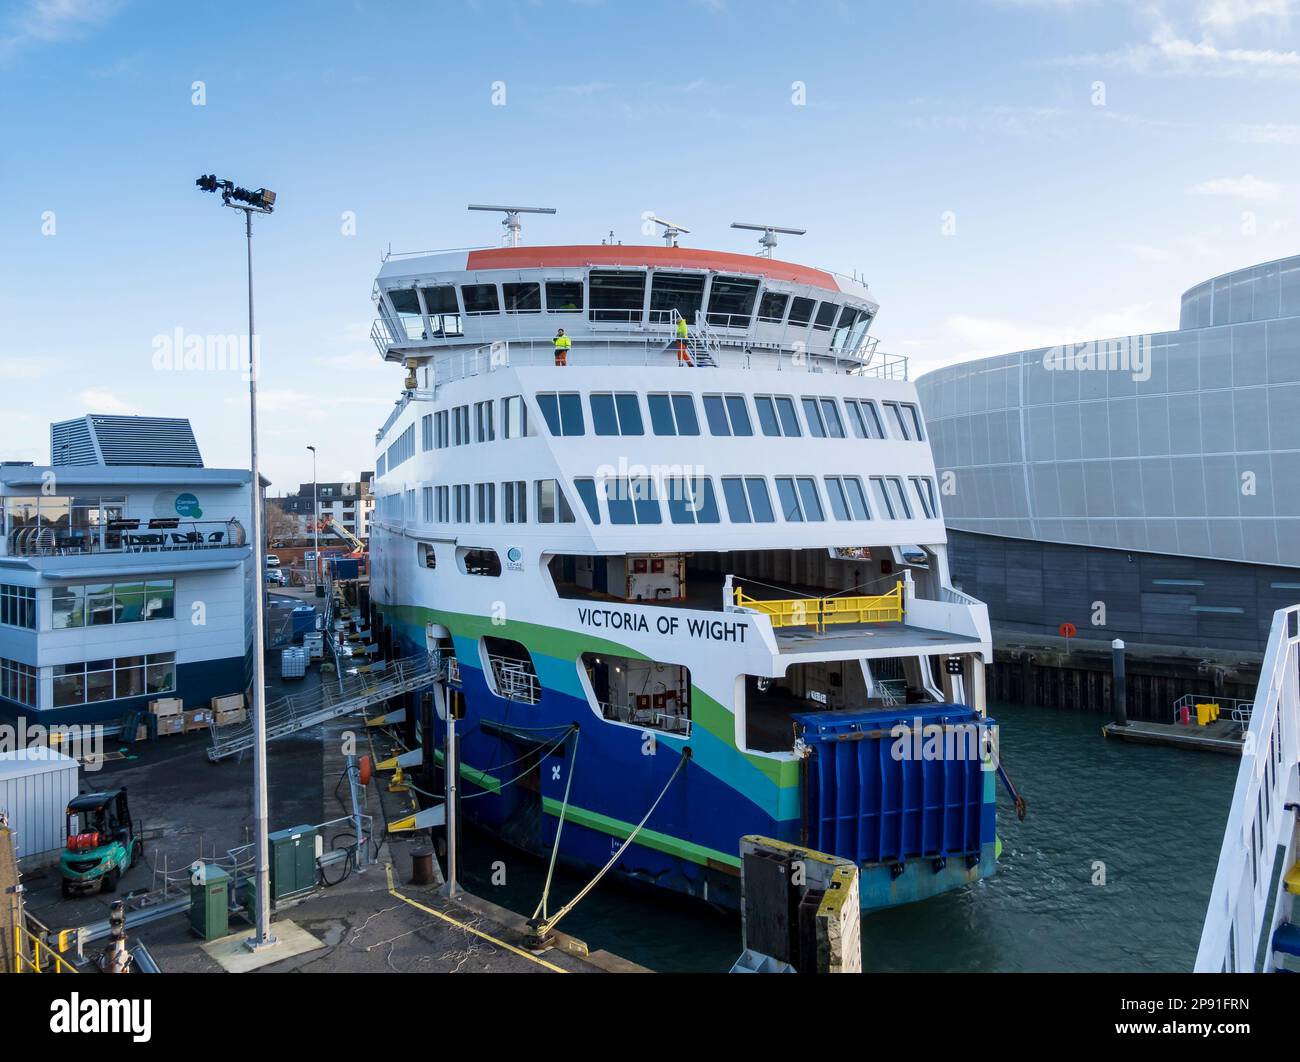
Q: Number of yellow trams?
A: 0